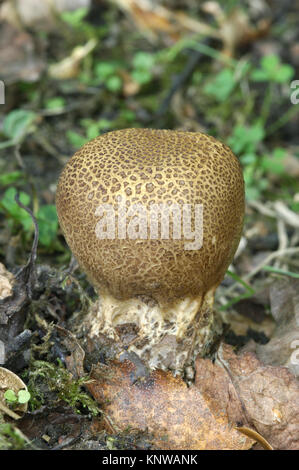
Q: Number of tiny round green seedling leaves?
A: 2